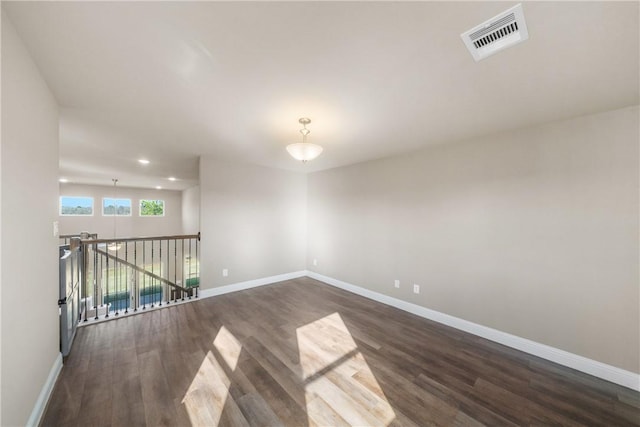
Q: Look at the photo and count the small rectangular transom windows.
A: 3